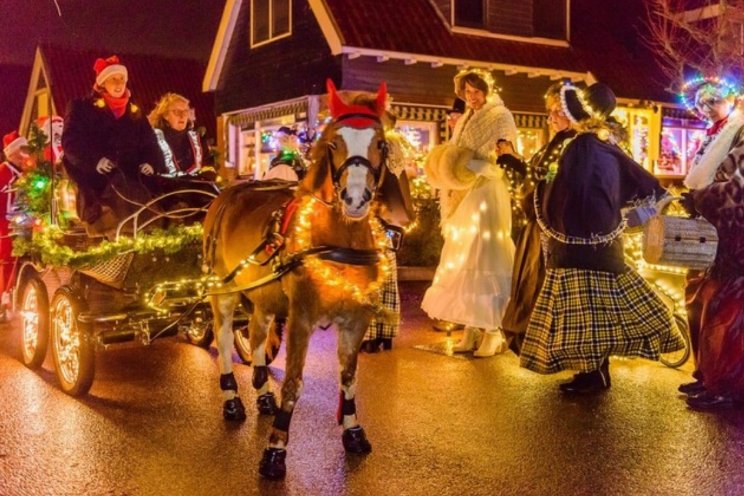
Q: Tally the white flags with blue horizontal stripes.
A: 0